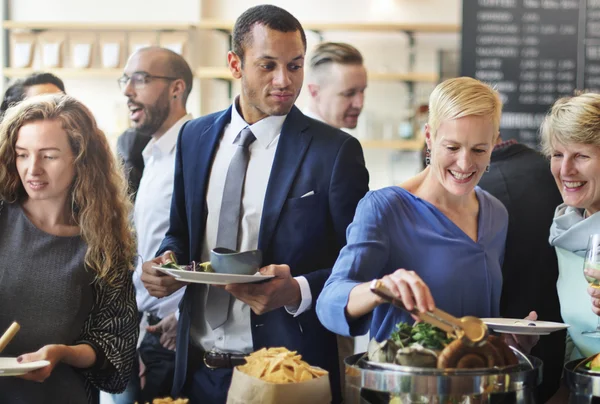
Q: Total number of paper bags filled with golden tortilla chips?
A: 1